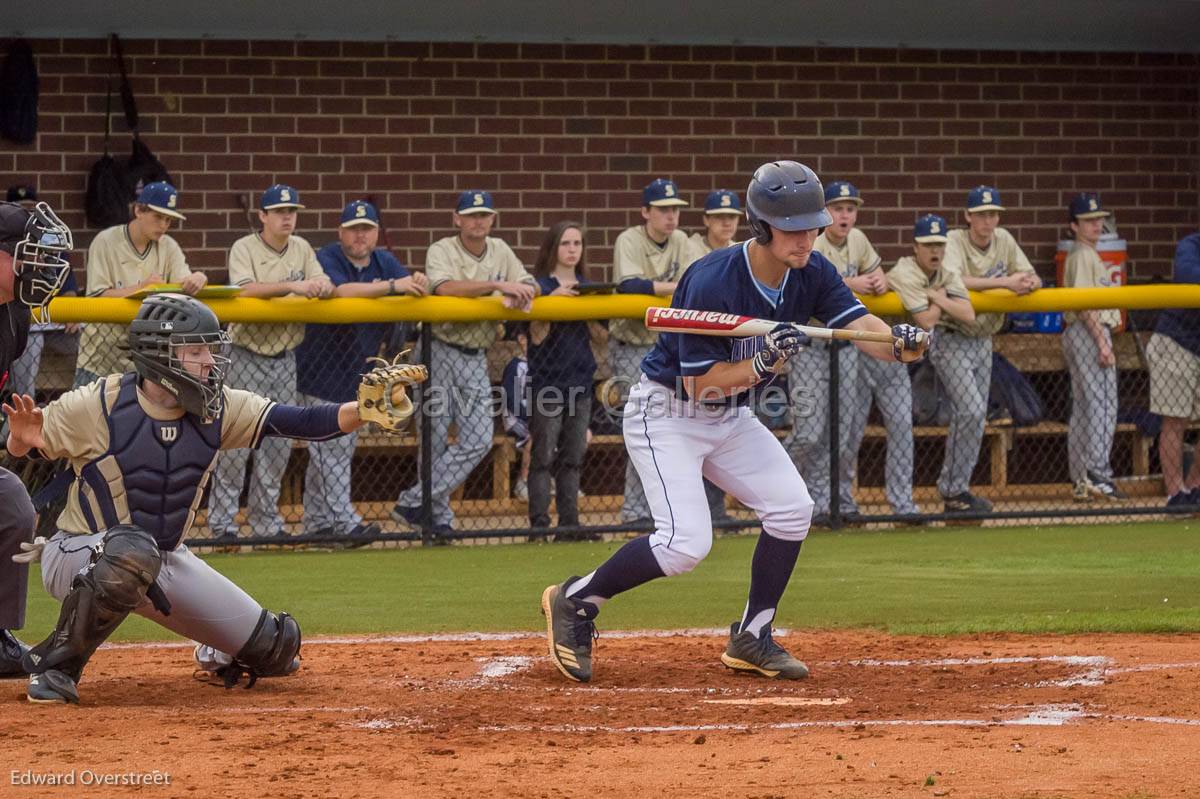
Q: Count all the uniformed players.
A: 11